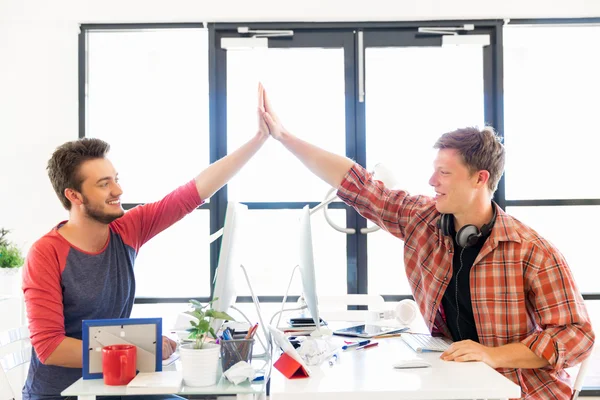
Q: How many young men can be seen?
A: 2